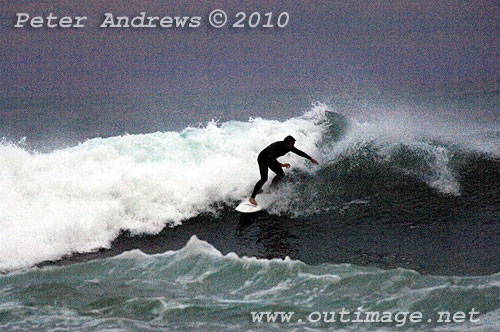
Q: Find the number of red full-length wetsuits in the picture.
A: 0